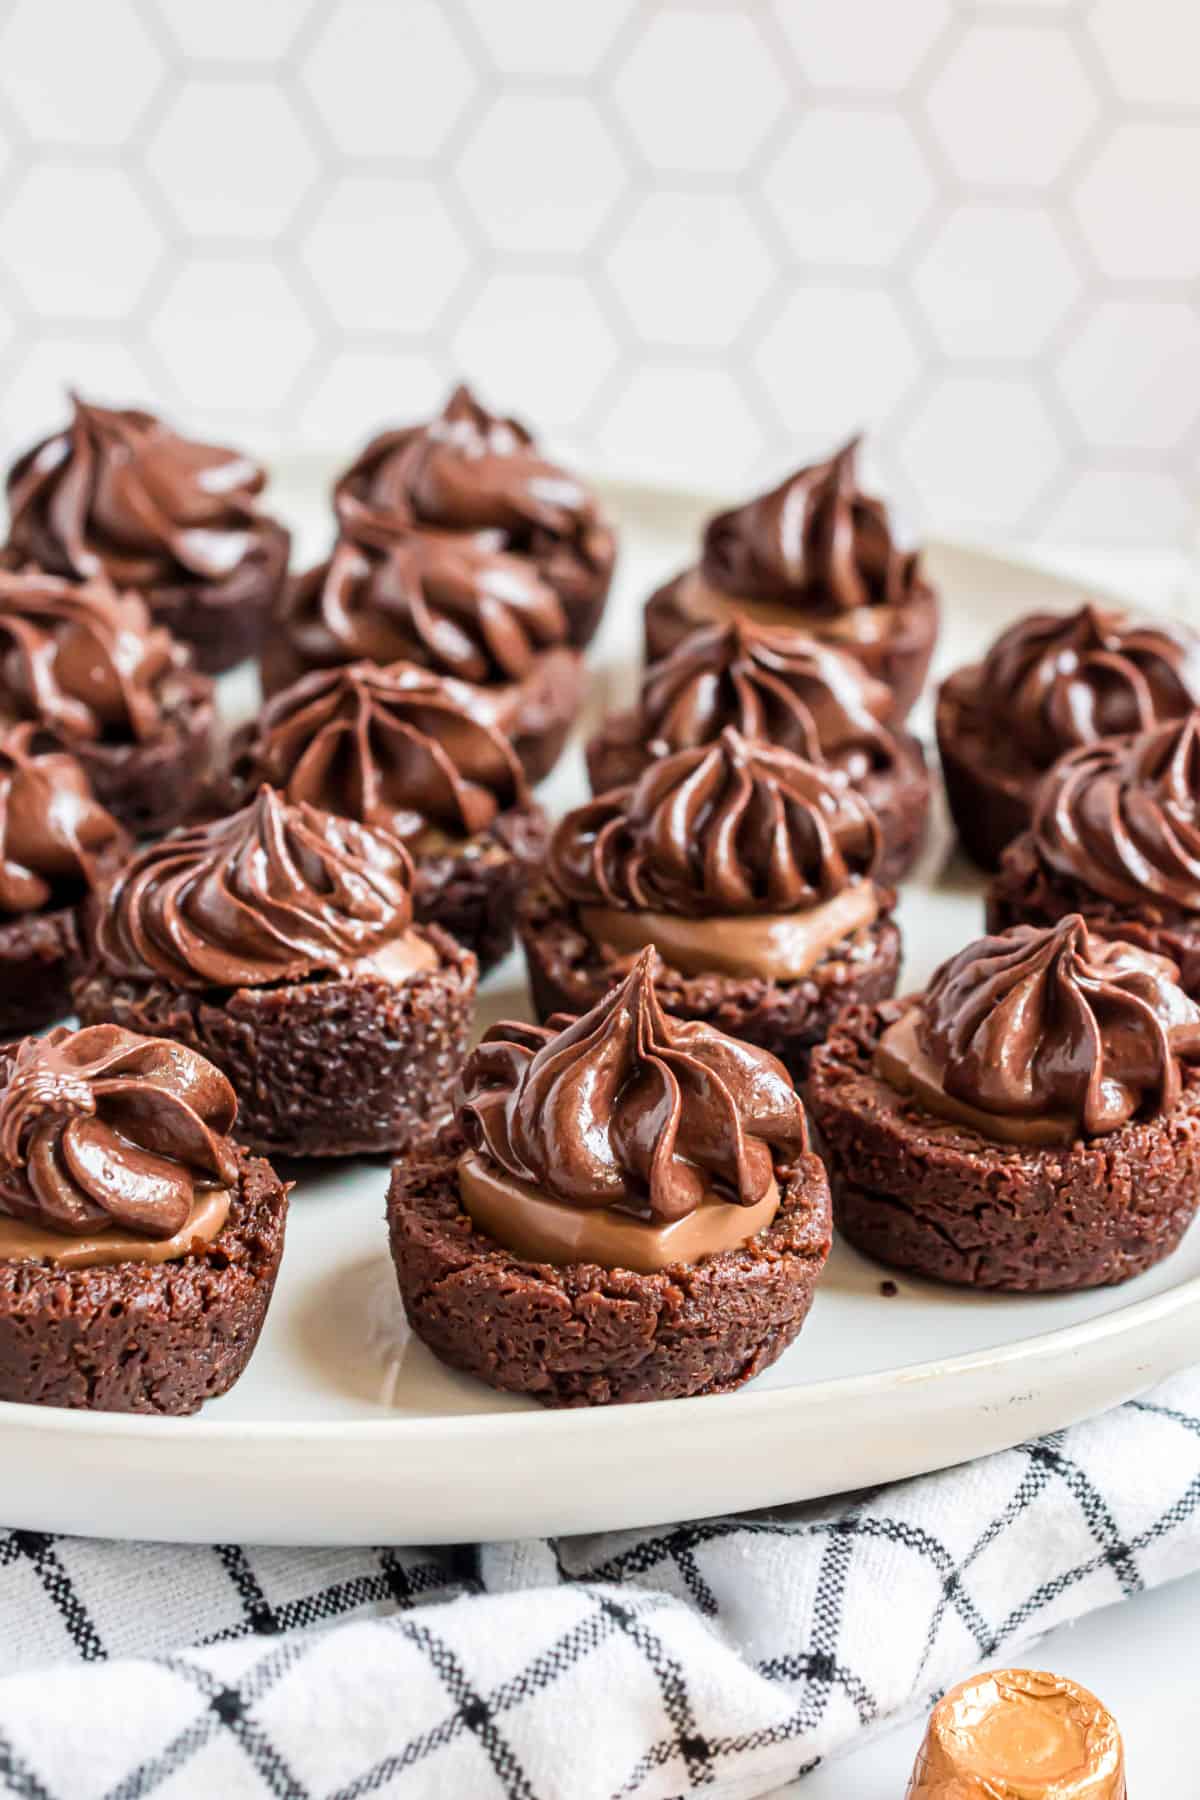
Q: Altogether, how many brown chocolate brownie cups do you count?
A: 15